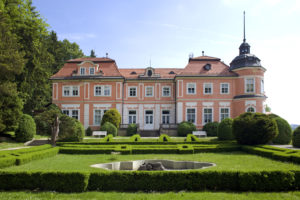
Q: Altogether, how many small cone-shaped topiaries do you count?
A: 4